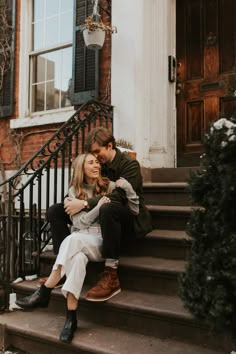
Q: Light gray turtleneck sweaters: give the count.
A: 1